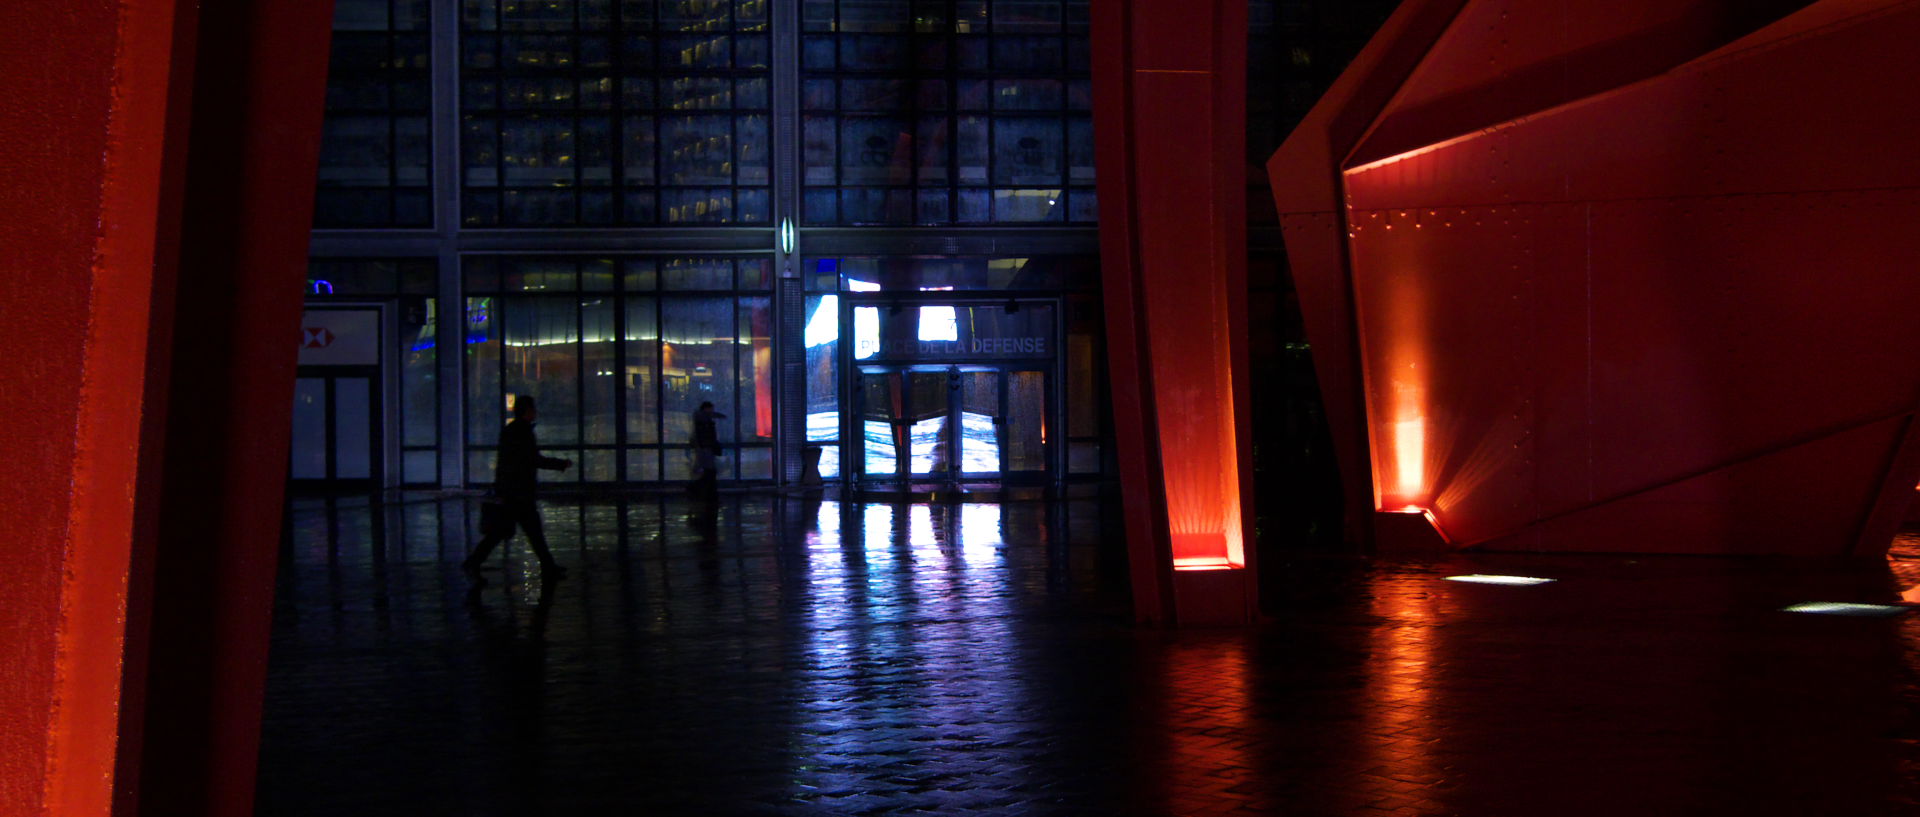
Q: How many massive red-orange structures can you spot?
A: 3